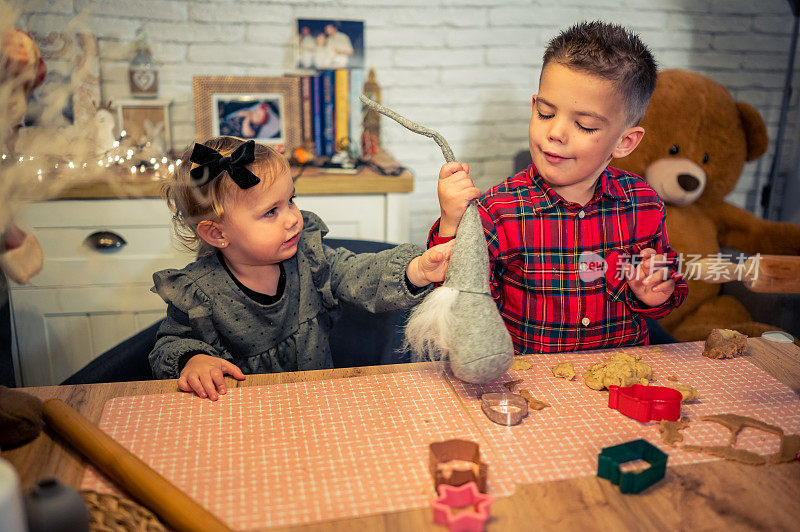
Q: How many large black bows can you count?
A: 1